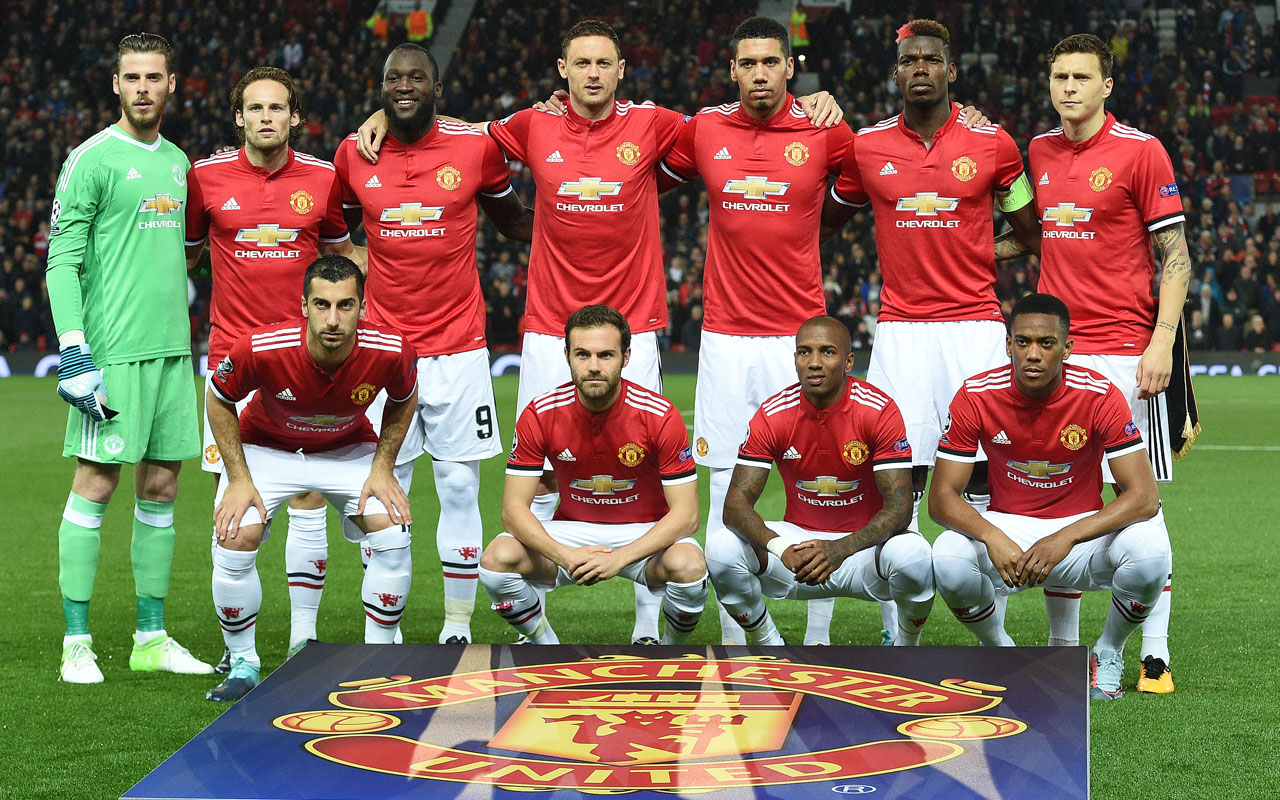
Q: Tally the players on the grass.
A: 11